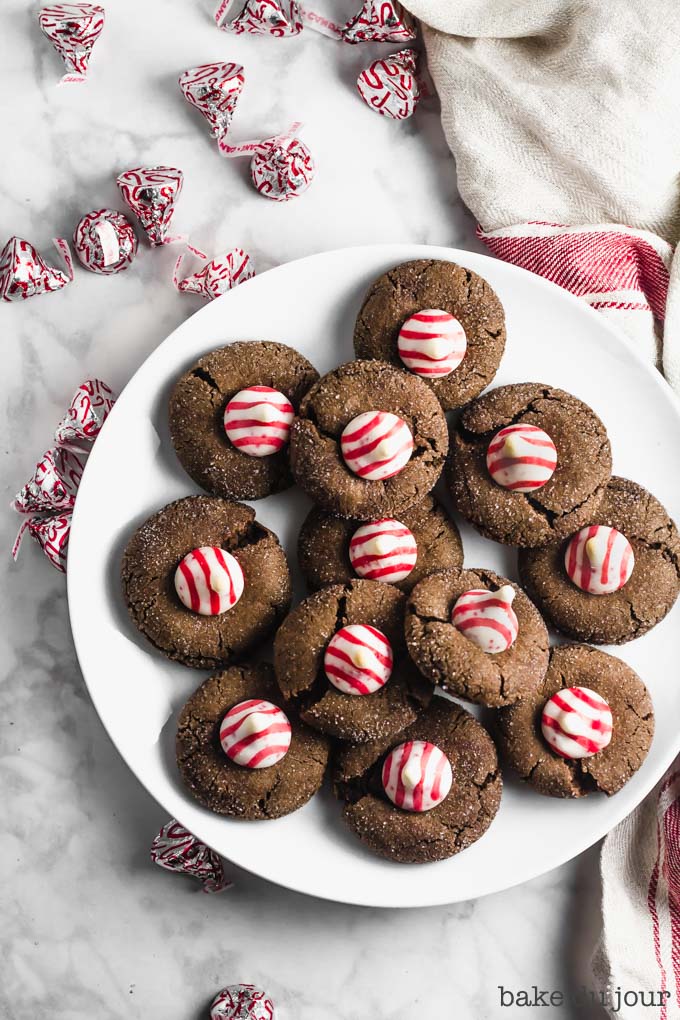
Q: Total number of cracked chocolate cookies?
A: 12